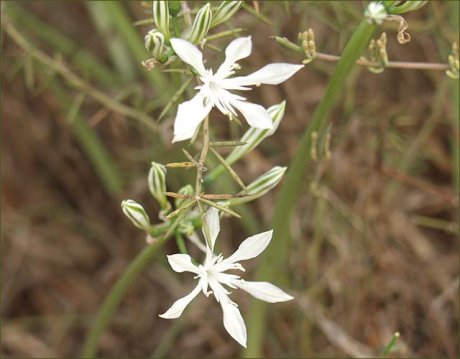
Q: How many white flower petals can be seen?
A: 11